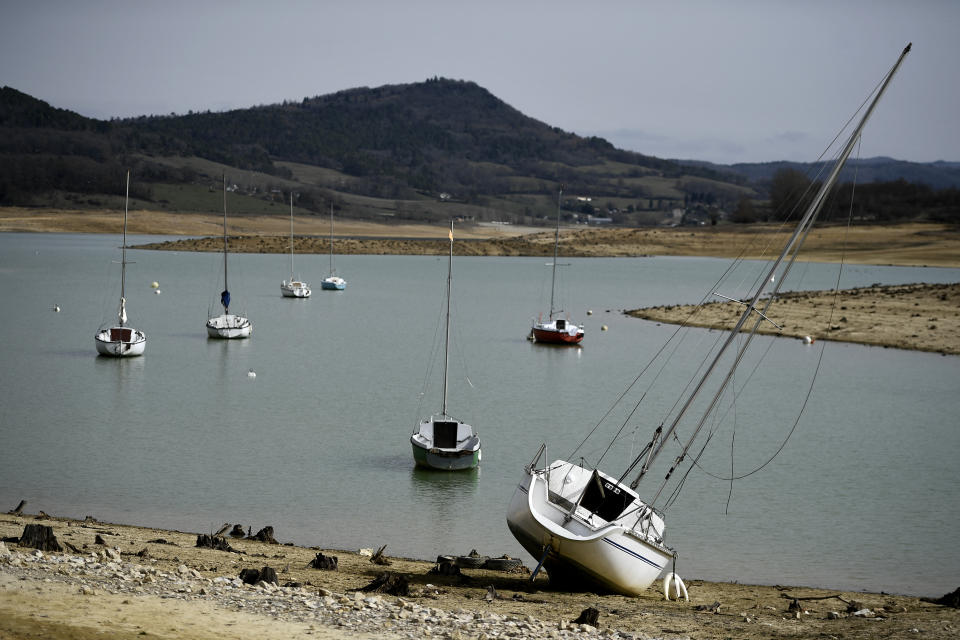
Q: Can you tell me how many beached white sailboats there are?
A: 1